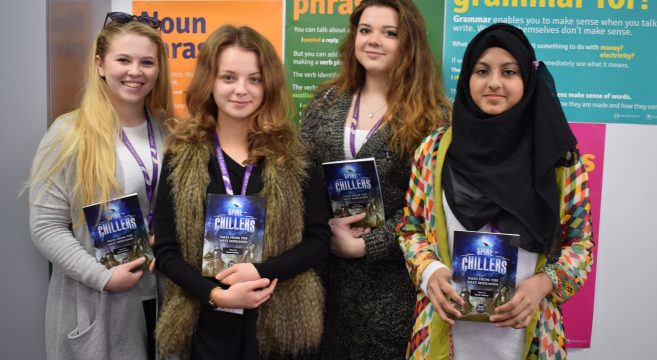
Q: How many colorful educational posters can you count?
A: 4